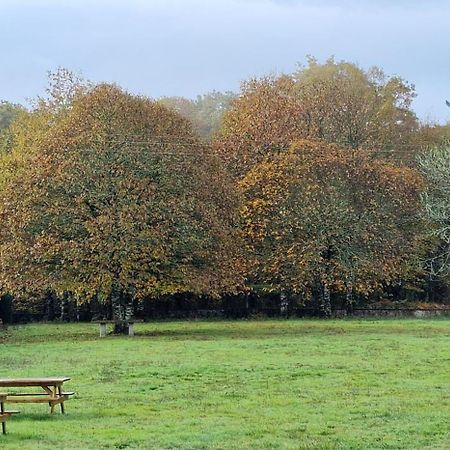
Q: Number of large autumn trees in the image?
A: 2